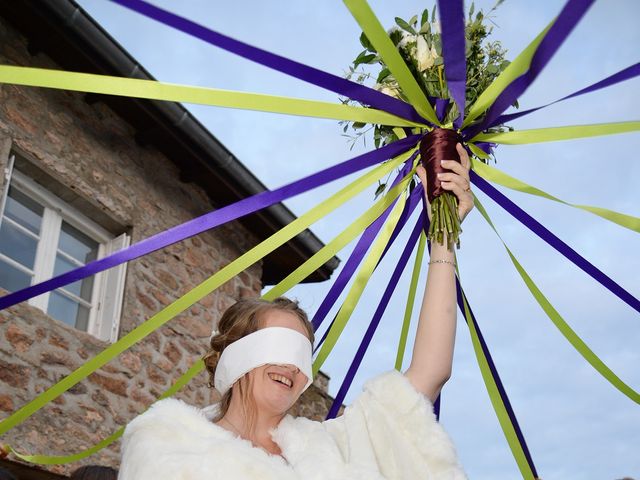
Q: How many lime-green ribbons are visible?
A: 11